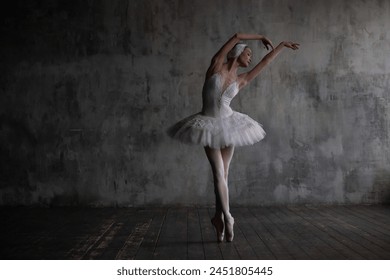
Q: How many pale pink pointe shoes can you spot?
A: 2